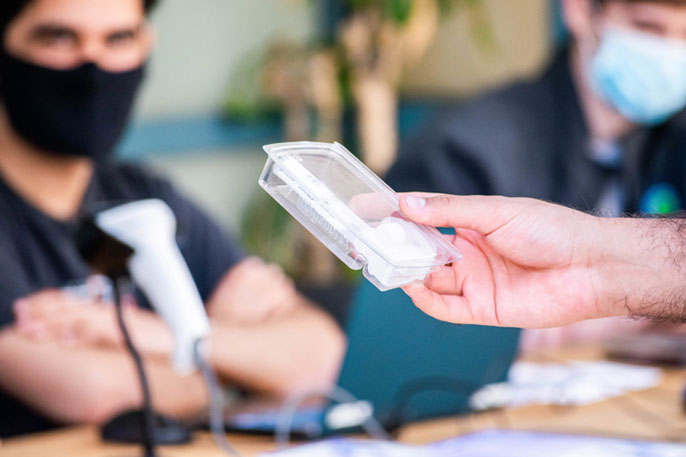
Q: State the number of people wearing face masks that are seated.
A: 2